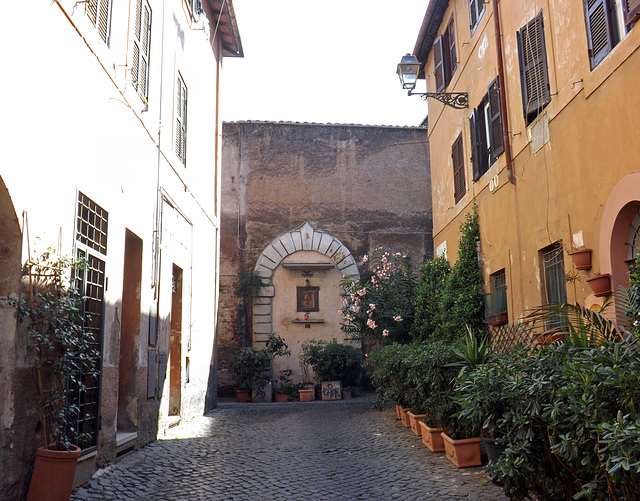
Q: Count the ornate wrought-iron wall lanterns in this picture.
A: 1